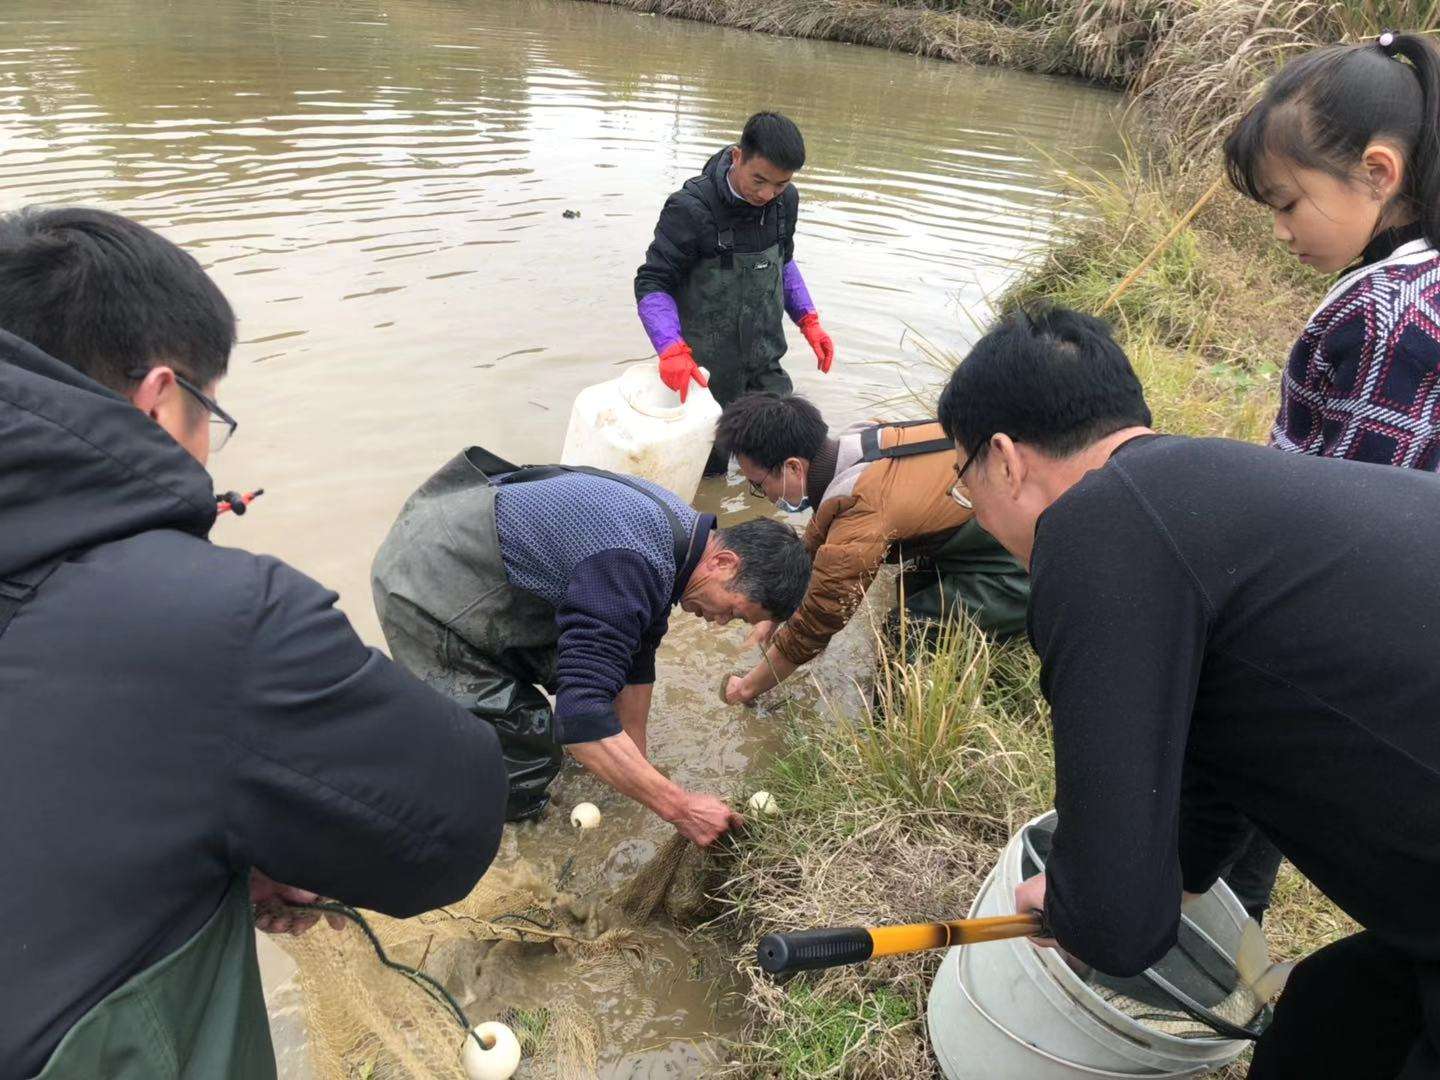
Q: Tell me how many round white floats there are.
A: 3